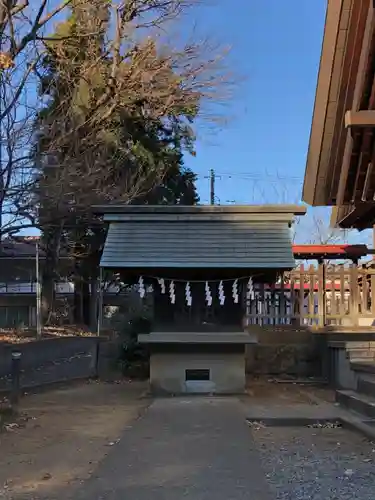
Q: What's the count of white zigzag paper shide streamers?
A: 8